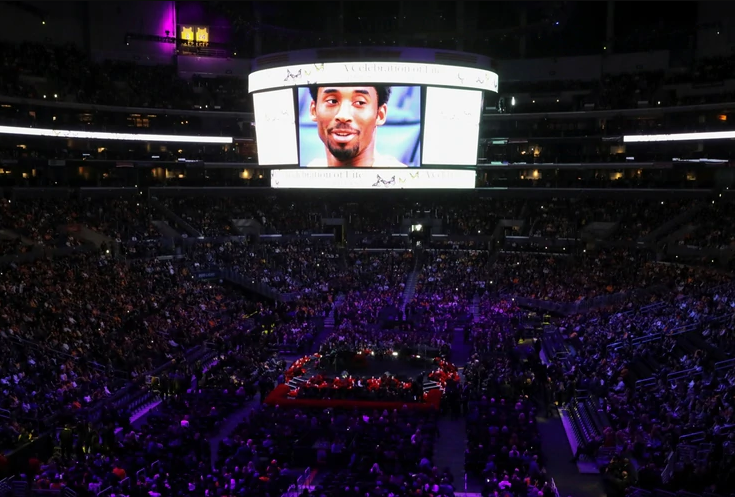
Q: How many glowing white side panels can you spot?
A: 2